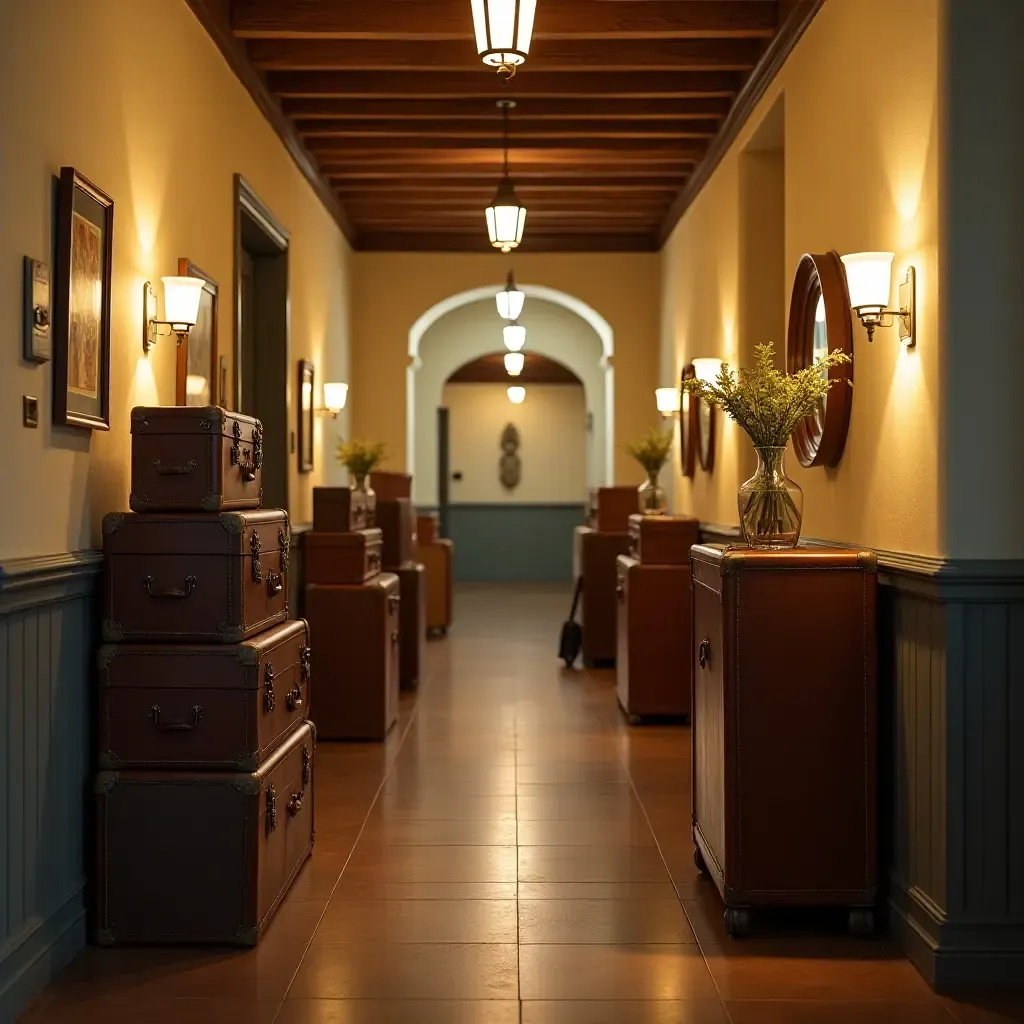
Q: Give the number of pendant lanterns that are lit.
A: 6